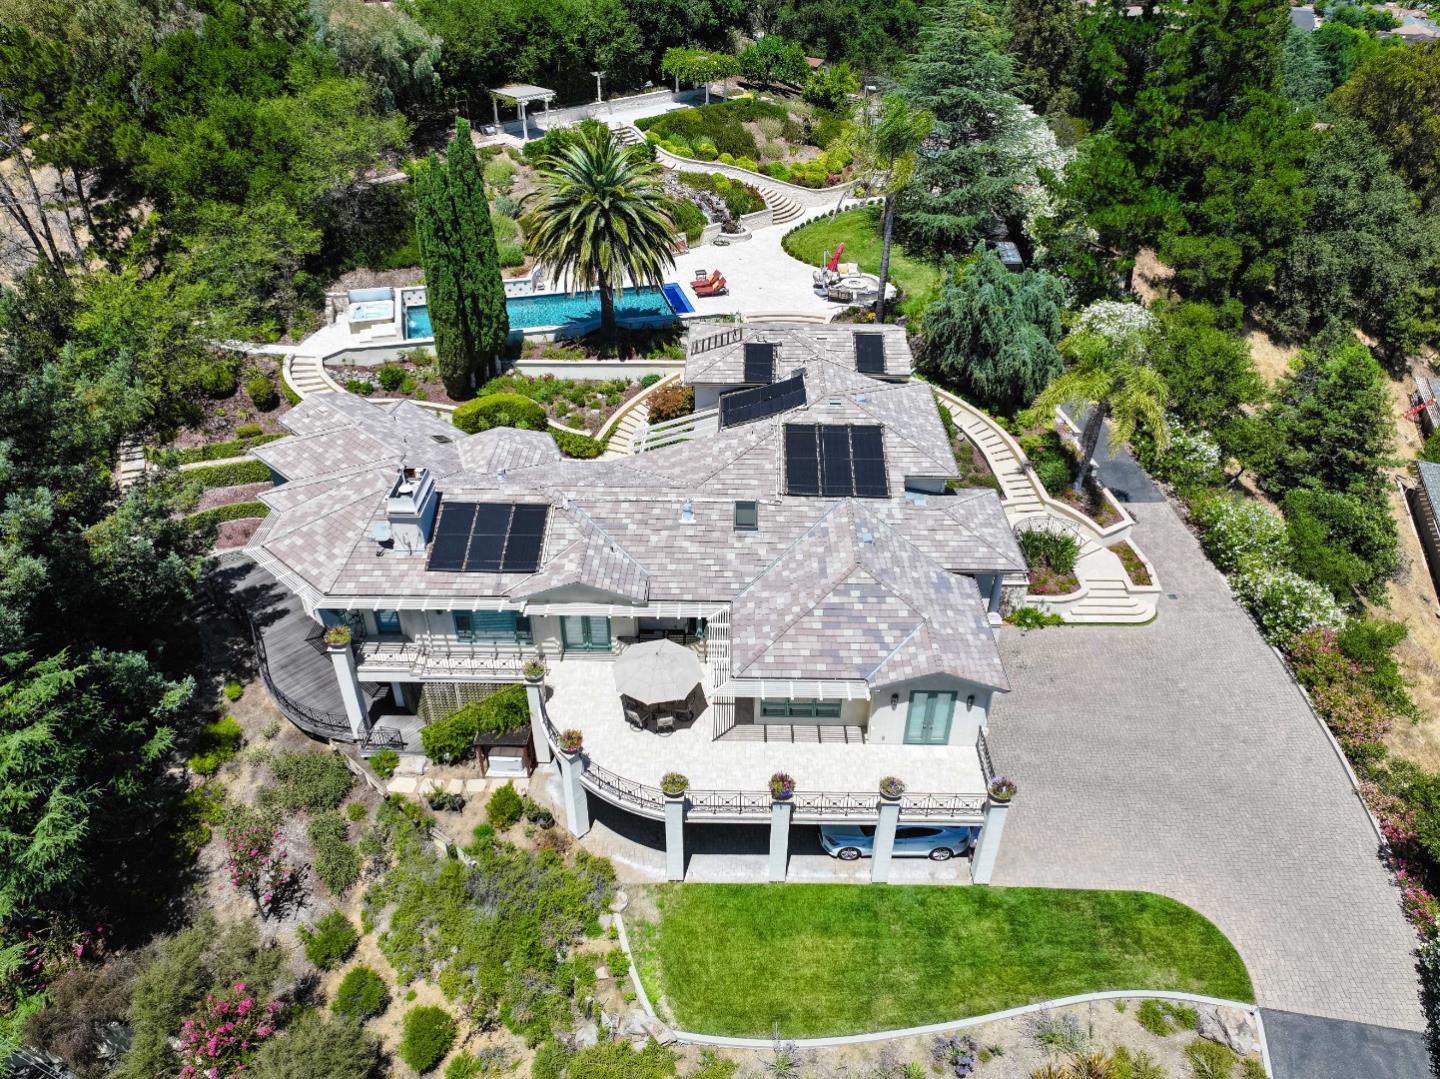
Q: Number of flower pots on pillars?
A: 7